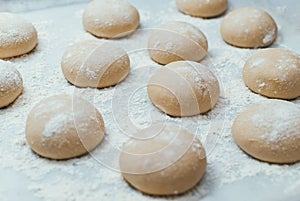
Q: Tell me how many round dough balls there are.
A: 12